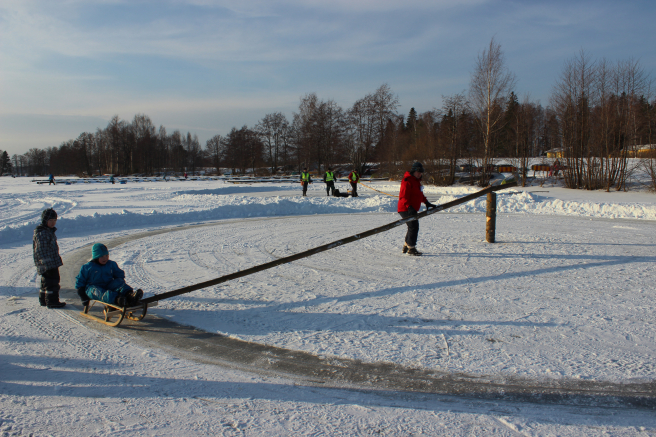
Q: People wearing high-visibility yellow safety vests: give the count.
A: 3